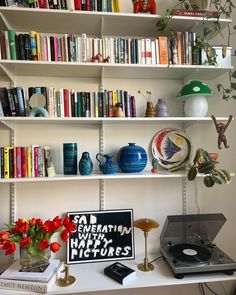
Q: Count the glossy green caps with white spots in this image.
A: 1